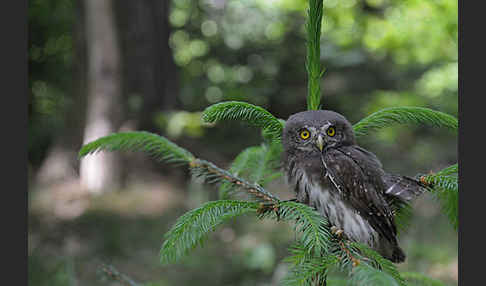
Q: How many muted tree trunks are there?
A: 2